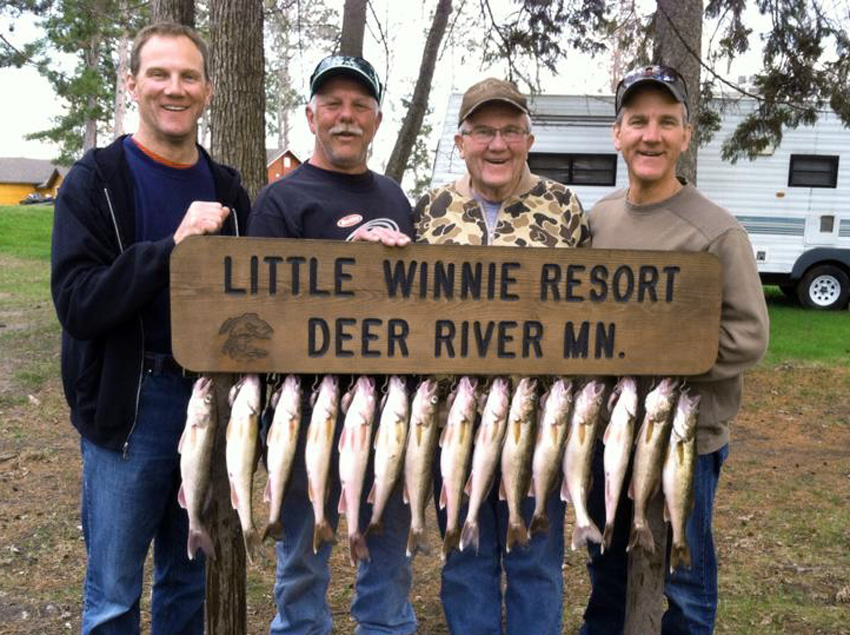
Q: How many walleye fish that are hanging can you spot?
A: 15